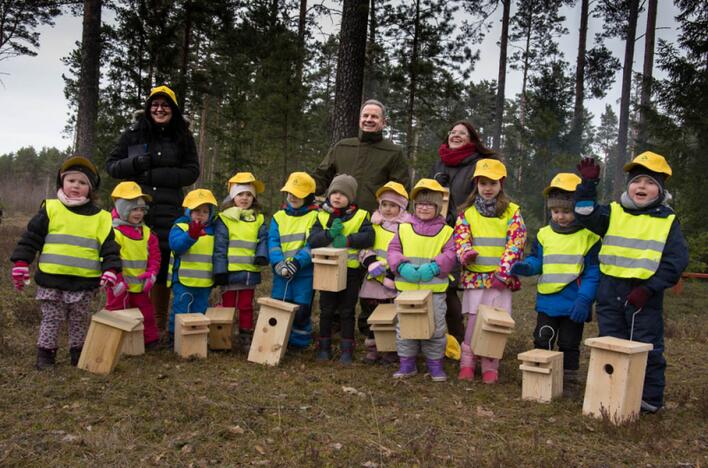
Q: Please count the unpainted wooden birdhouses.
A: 11